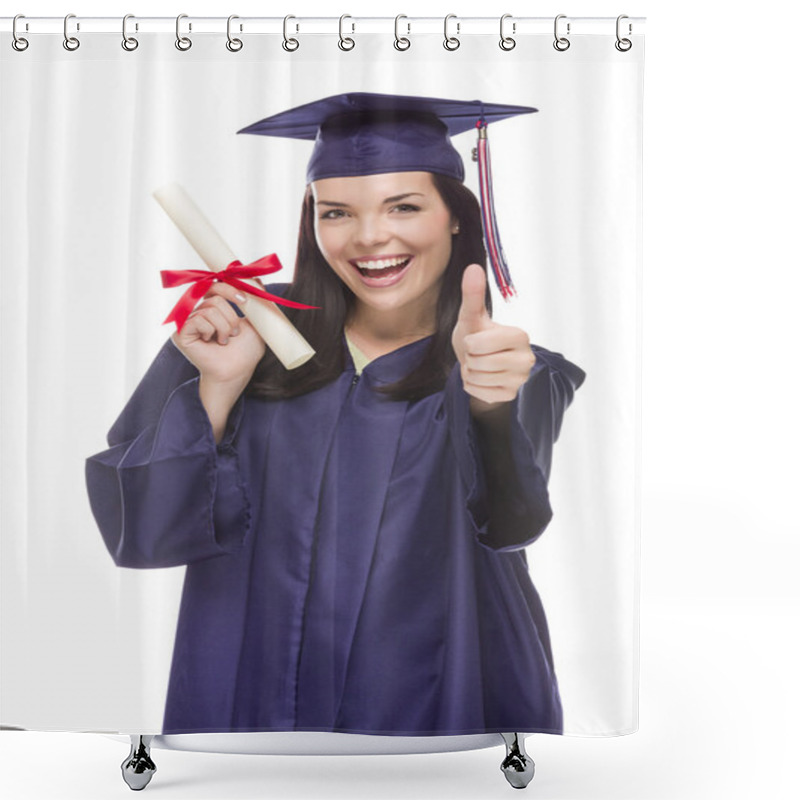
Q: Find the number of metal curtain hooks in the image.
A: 12